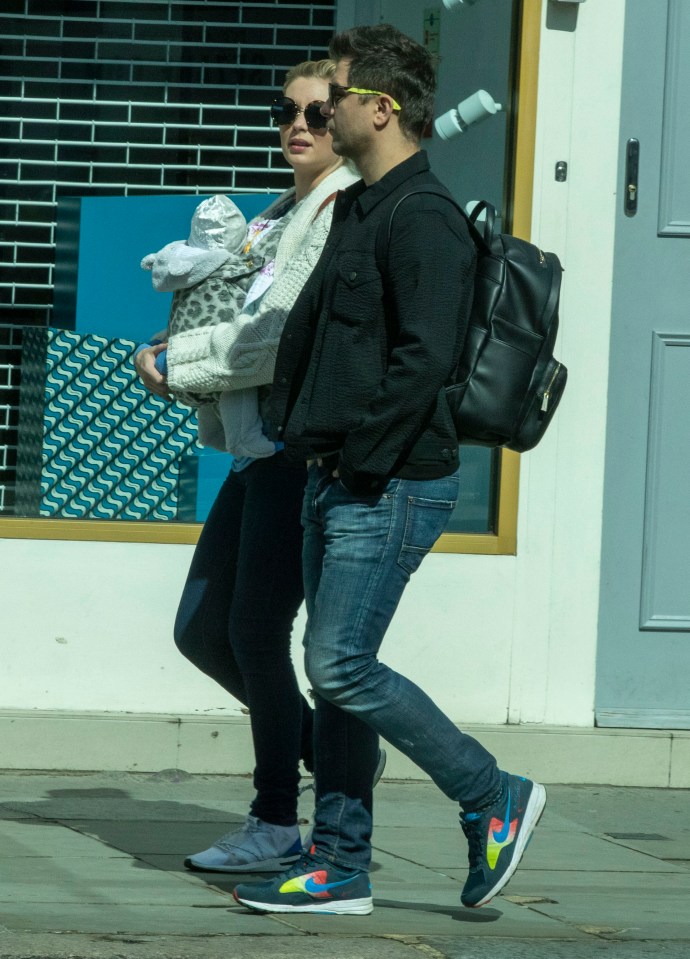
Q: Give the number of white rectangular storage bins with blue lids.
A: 0